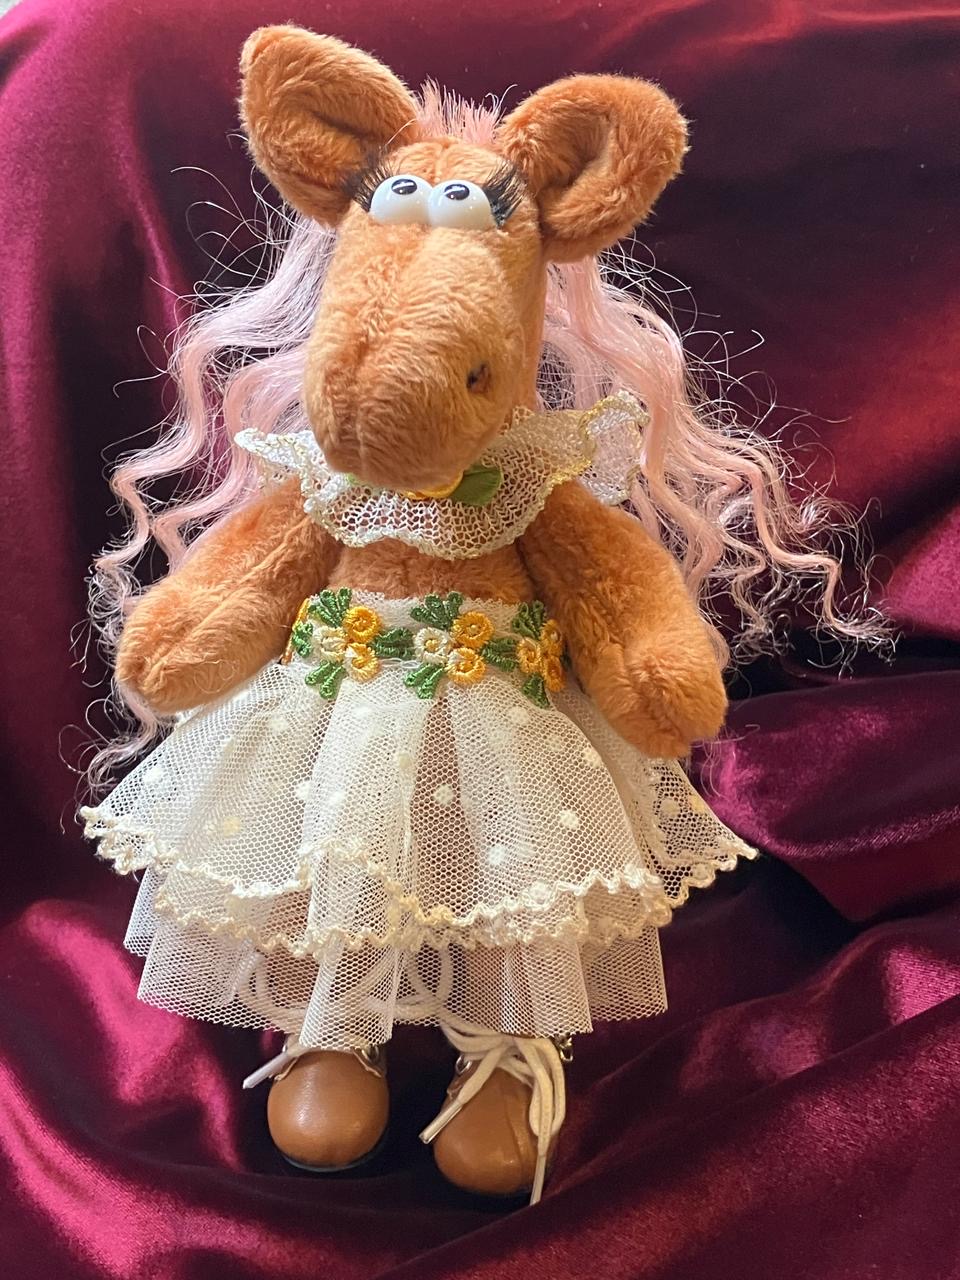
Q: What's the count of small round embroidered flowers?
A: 9